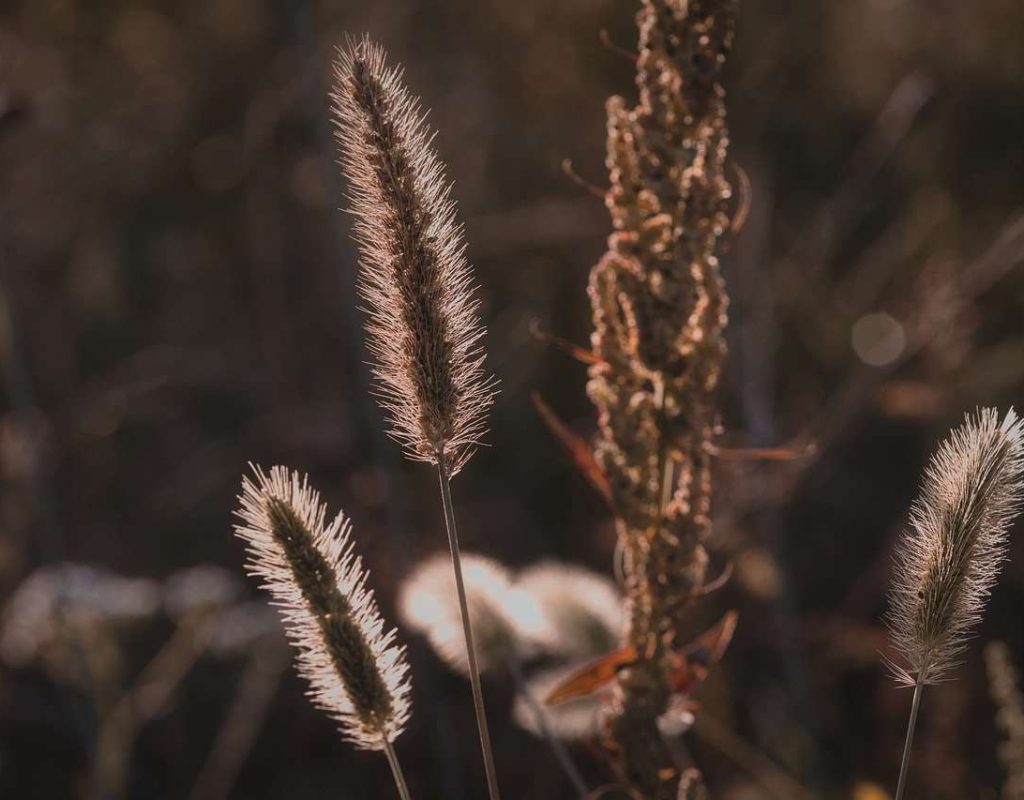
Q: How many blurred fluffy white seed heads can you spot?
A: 3